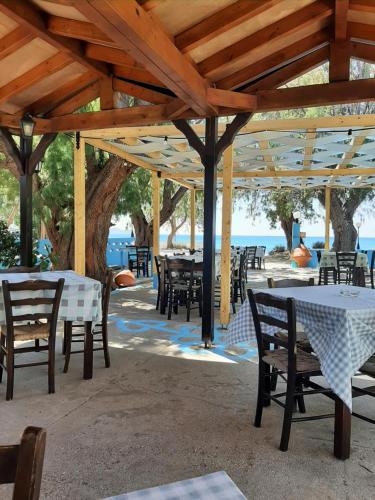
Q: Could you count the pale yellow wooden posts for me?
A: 5